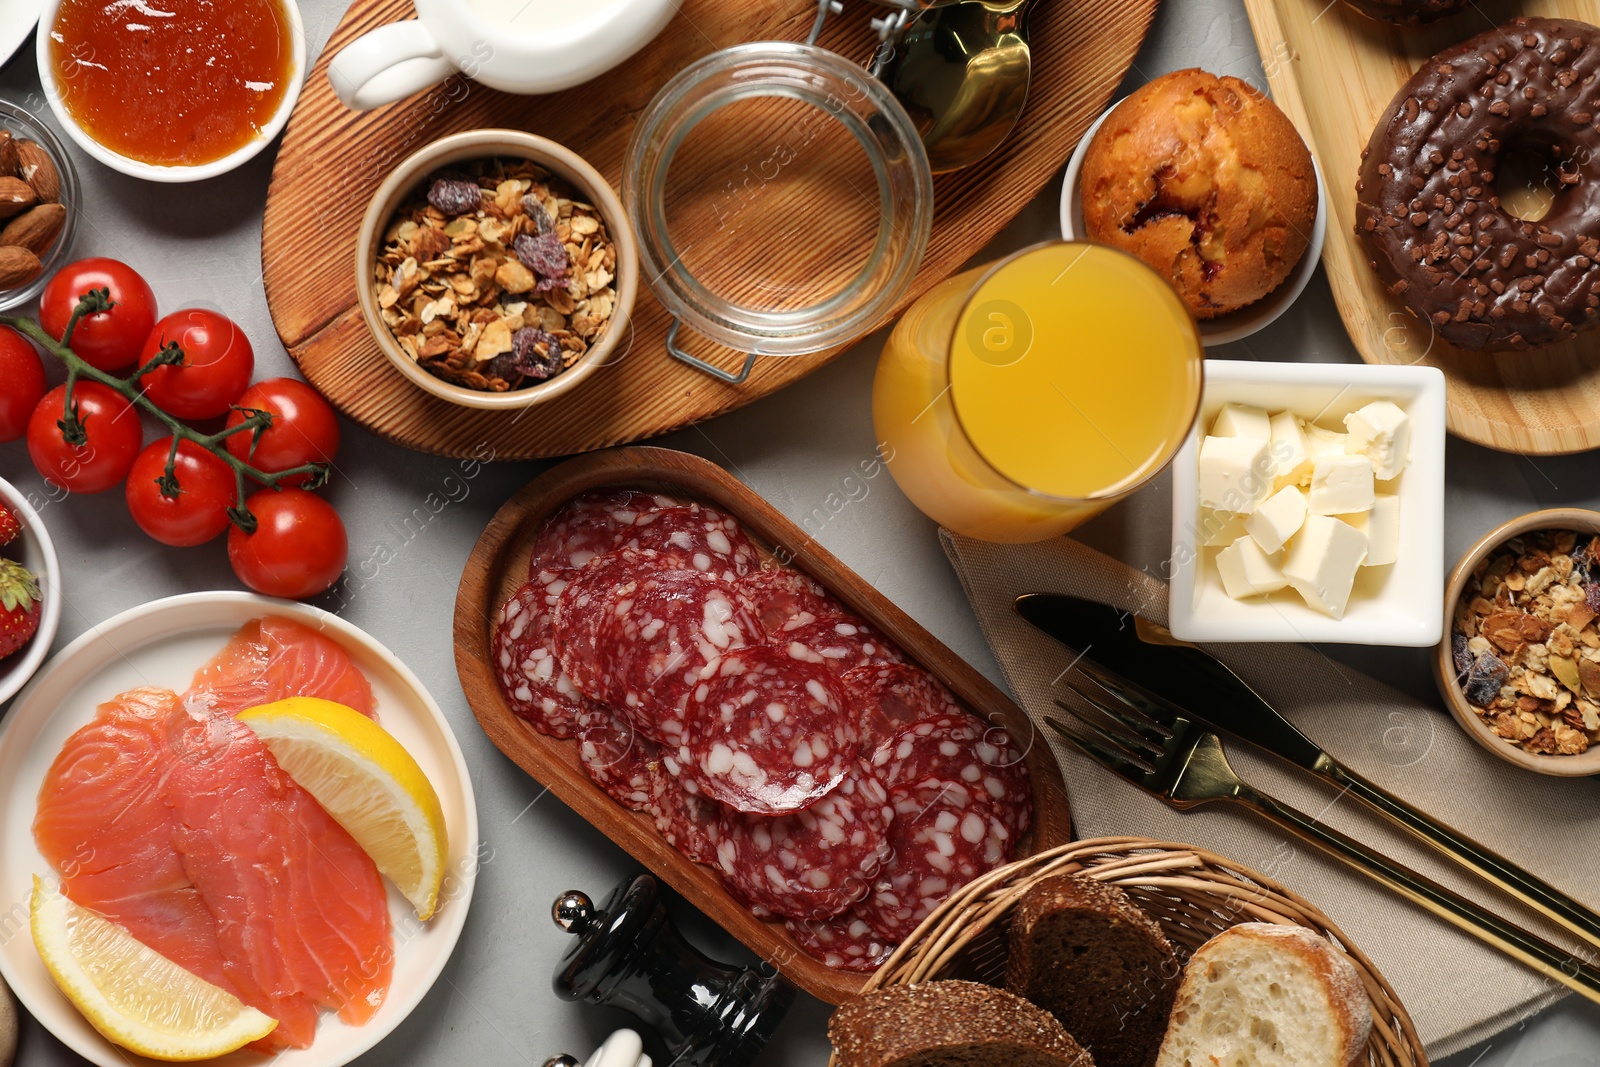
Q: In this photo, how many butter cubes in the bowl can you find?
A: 11